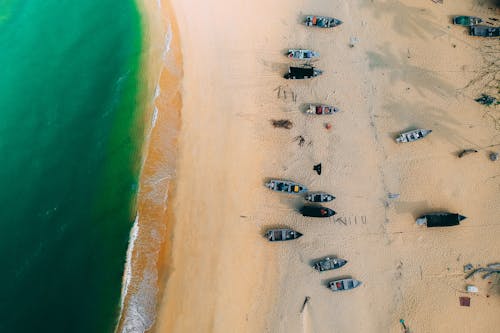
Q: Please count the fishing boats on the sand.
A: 14